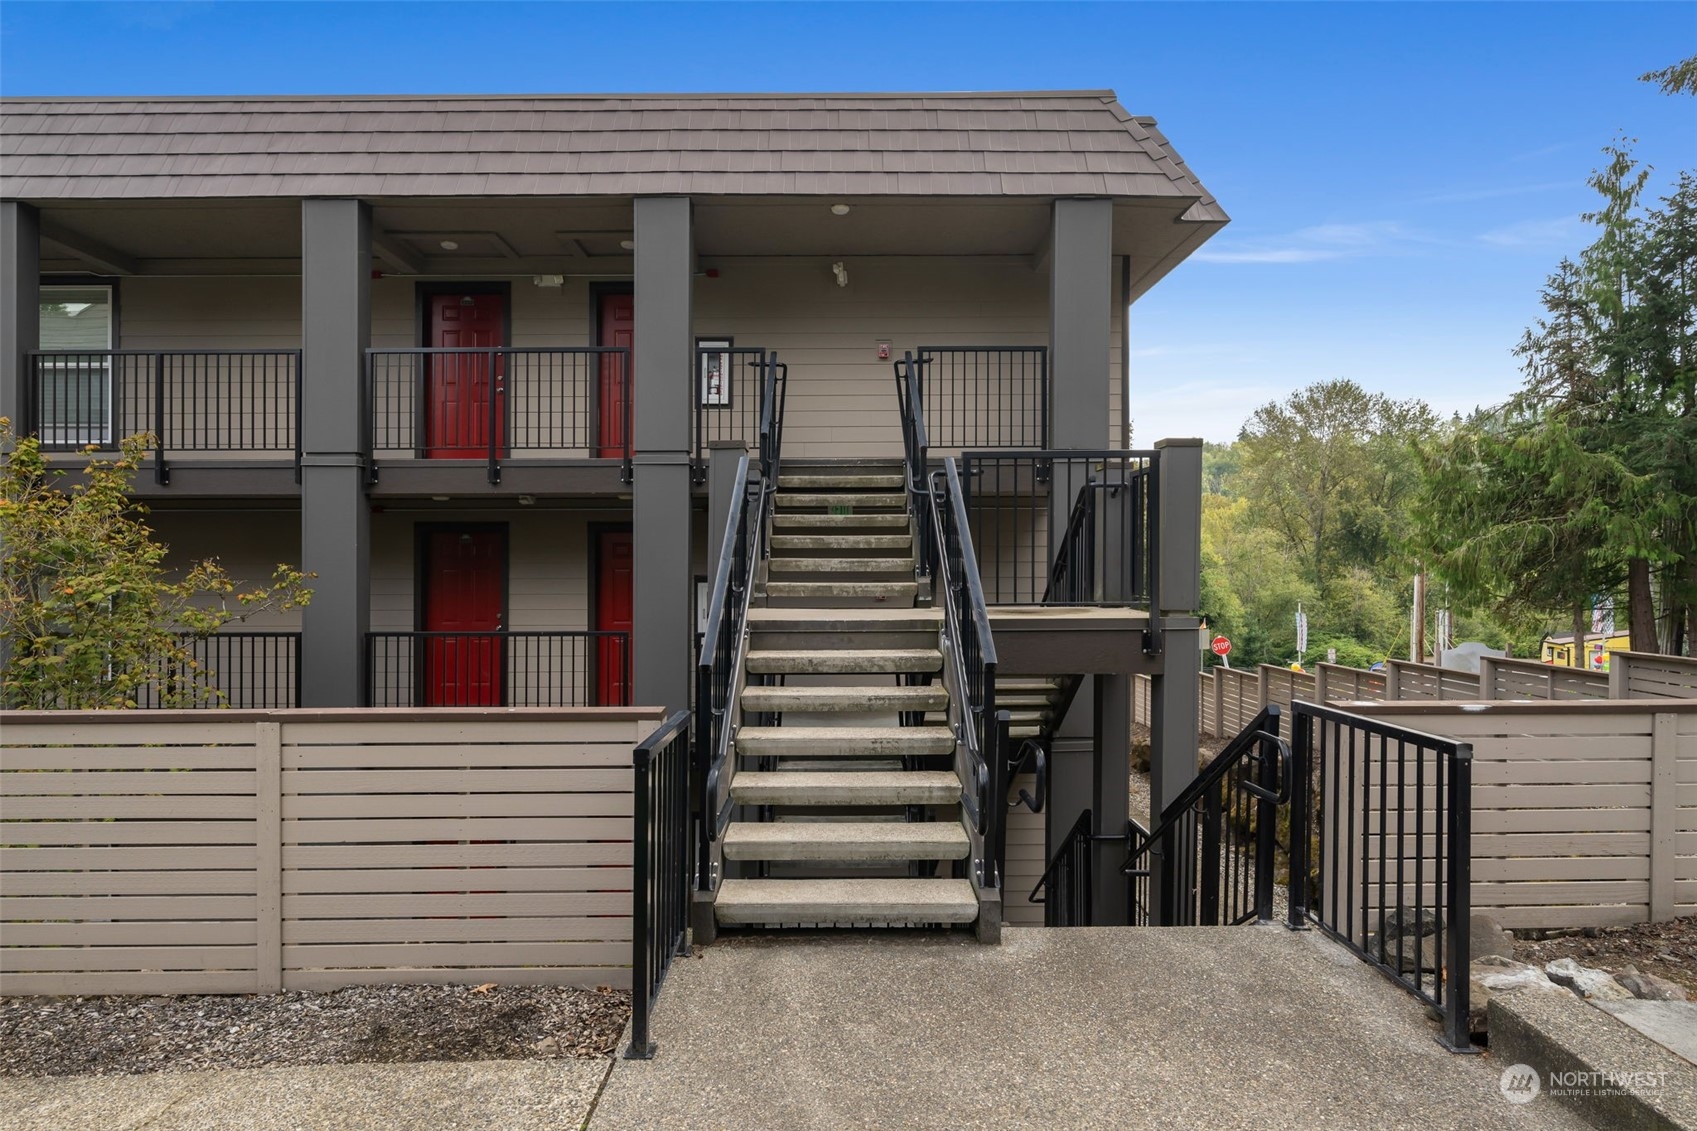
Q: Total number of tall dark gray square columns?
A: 4